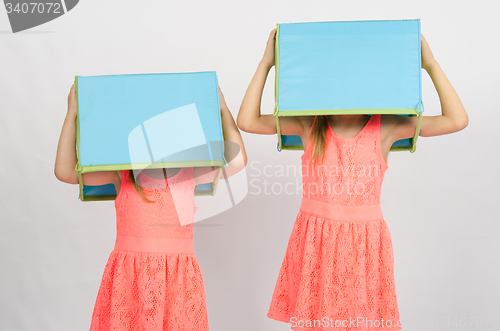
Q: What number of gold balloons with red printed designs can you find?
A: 0